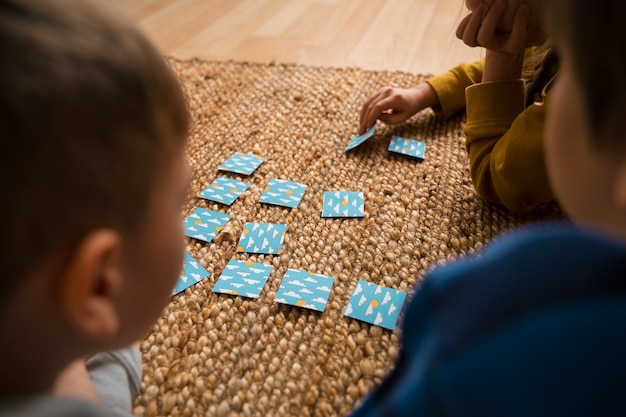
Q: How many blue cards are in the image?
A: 12